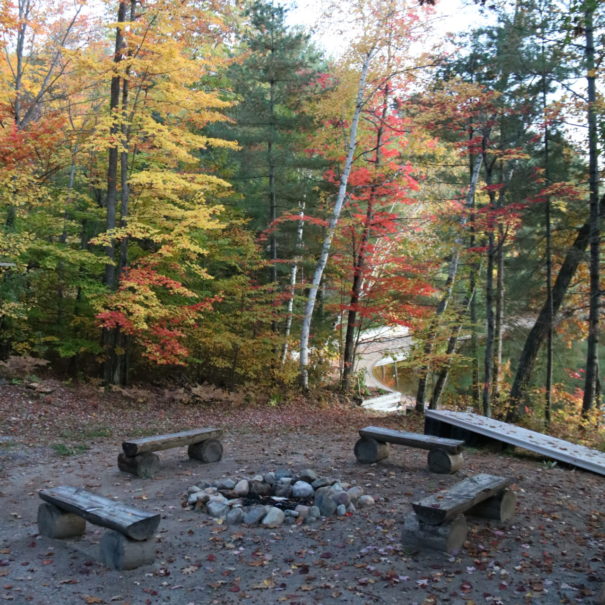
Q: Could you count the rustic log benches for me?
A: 4